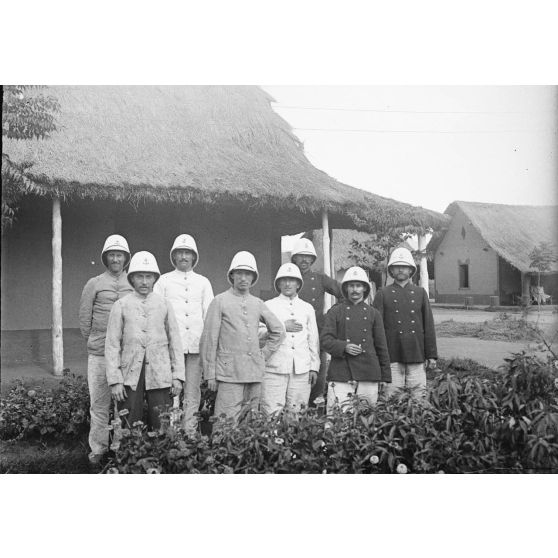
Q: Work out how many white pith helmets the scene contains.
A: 8